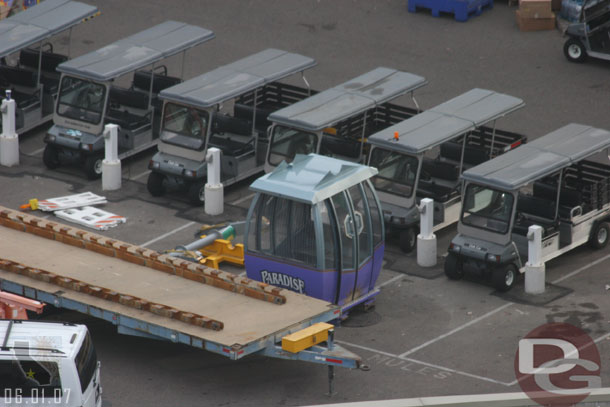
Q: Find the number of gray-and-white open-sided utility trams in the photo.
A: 6